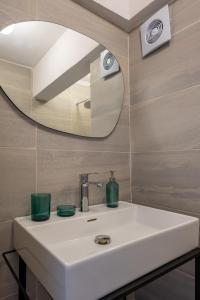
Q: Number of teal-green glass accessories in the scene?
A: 3